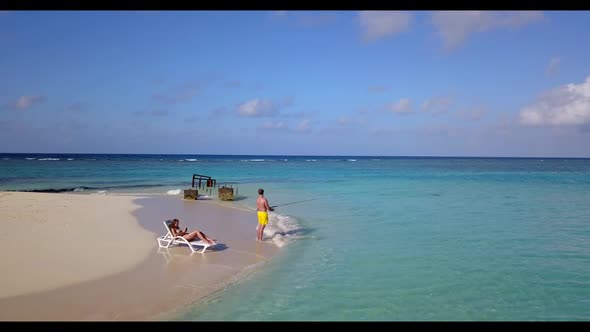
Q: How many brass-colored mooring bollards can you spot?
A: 0